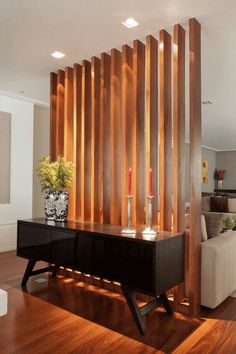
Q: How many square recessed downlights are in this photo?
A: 2